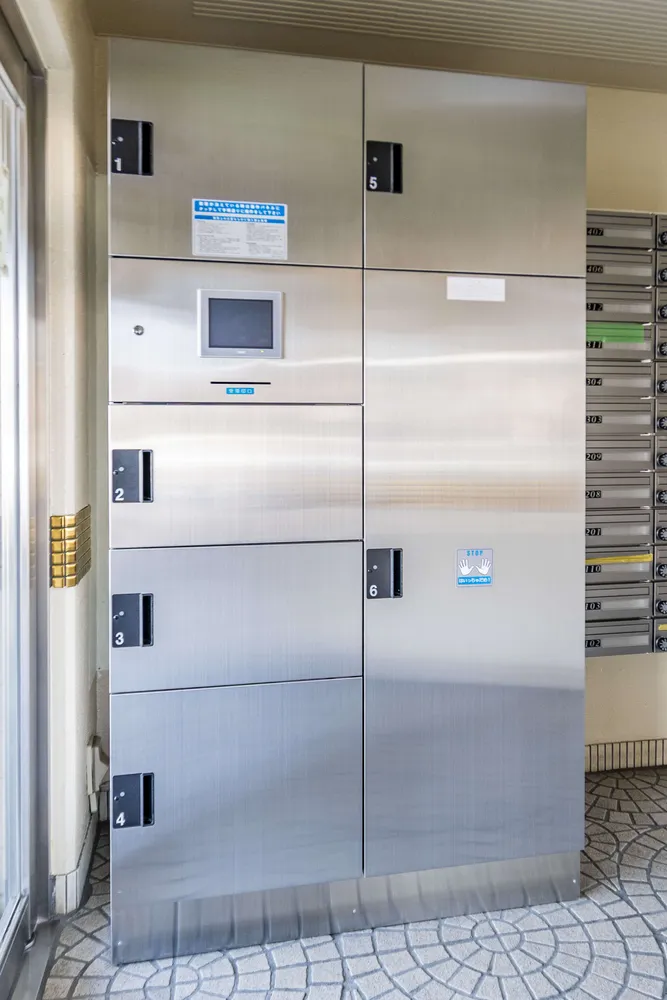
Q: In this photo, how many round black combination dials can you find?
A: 12